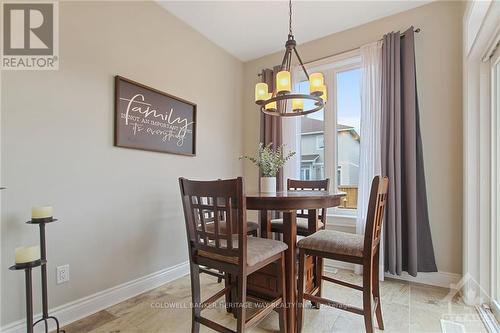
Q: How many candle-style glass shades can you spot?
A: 6